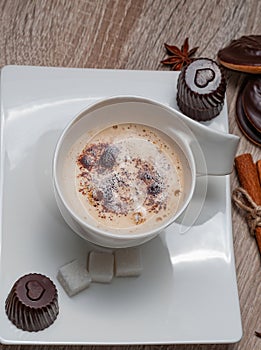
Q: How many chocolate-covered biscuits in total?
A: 3